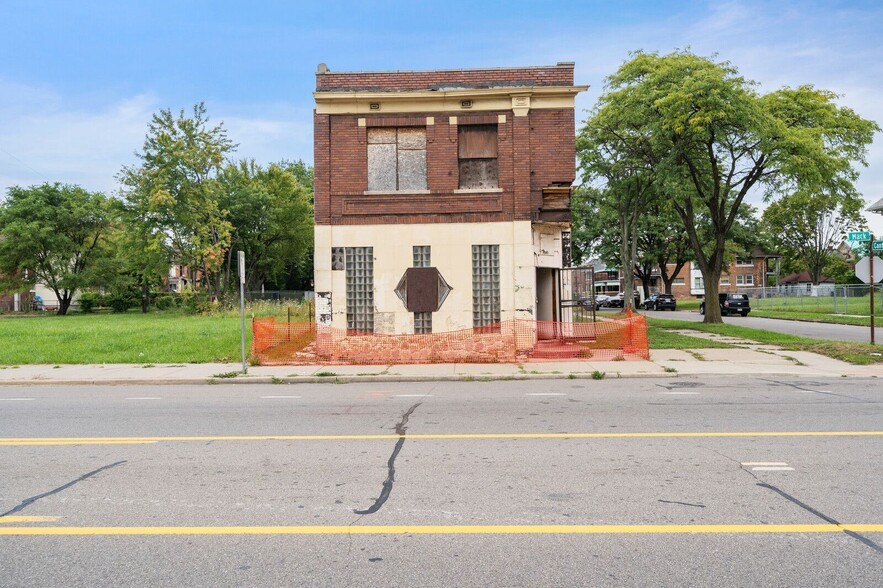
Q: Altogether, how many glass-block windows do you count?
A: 3